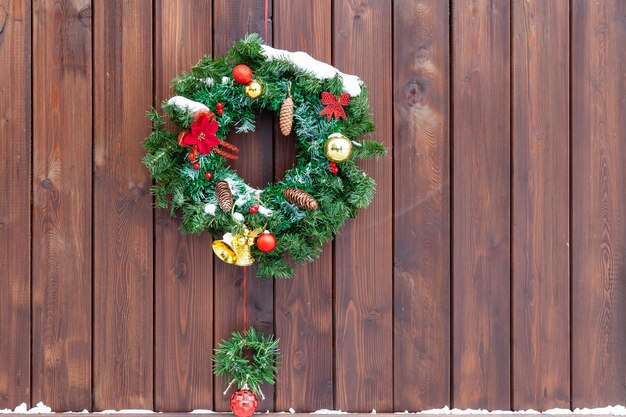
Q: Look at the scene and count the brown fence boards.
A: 11